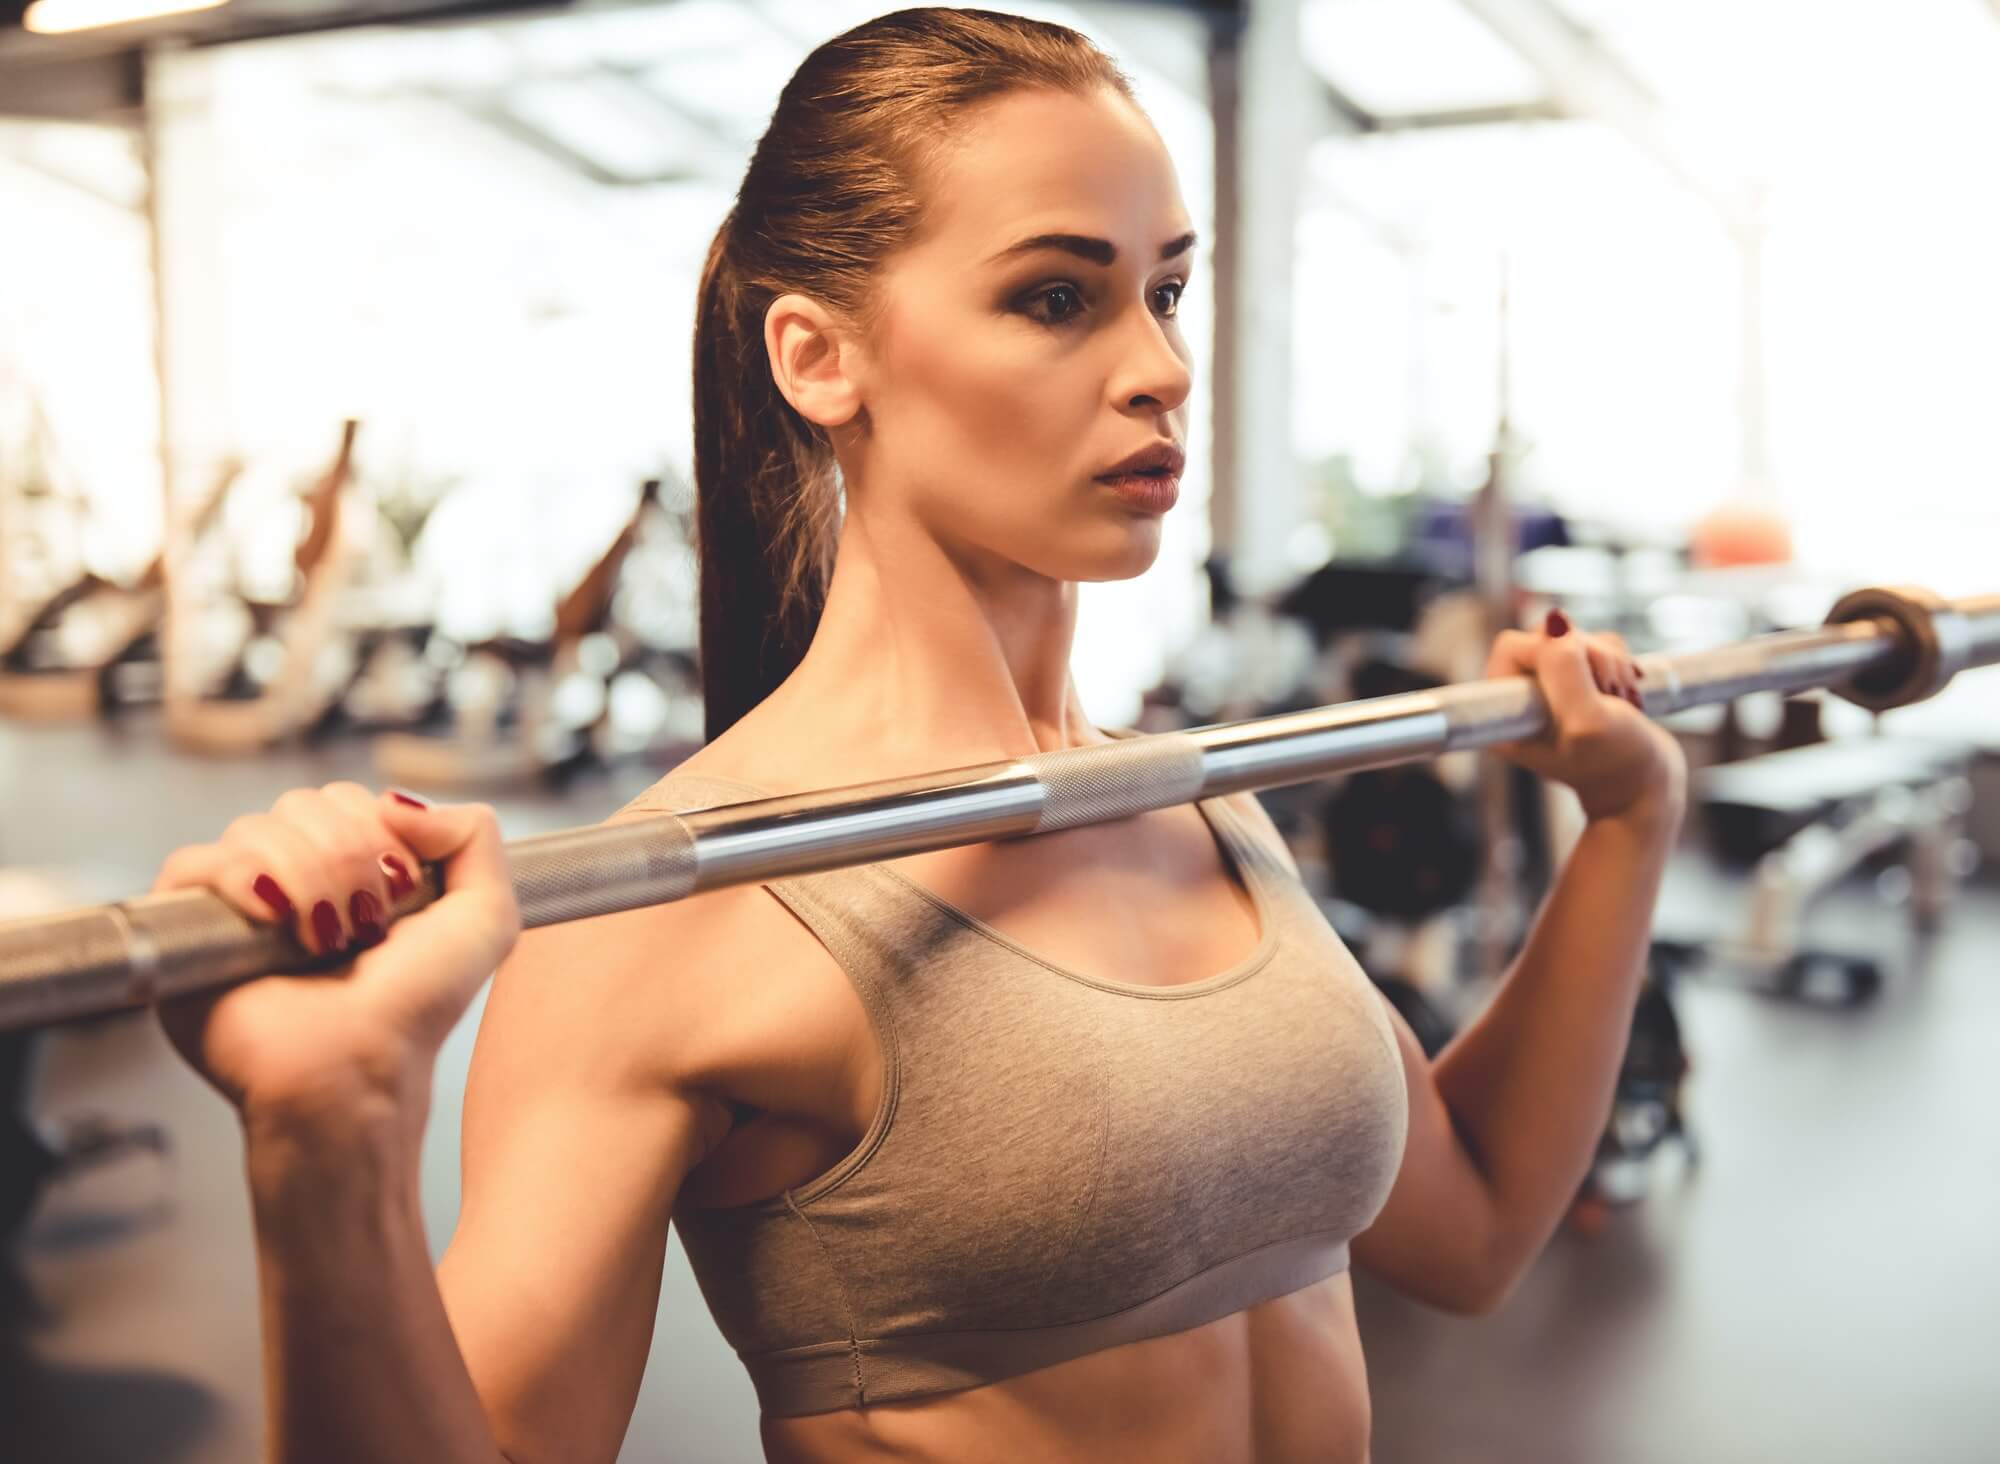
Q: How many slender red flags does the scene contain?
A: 0